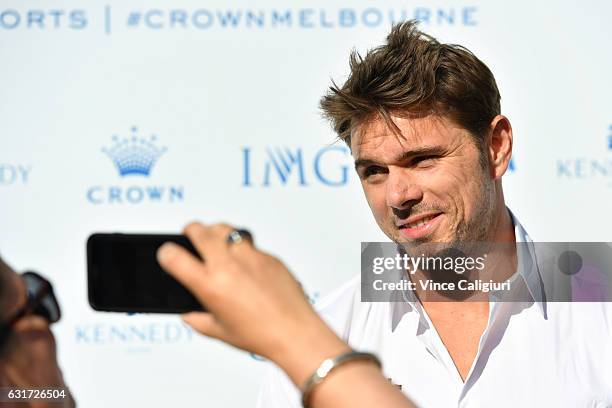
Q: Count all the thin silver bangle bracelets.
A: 1